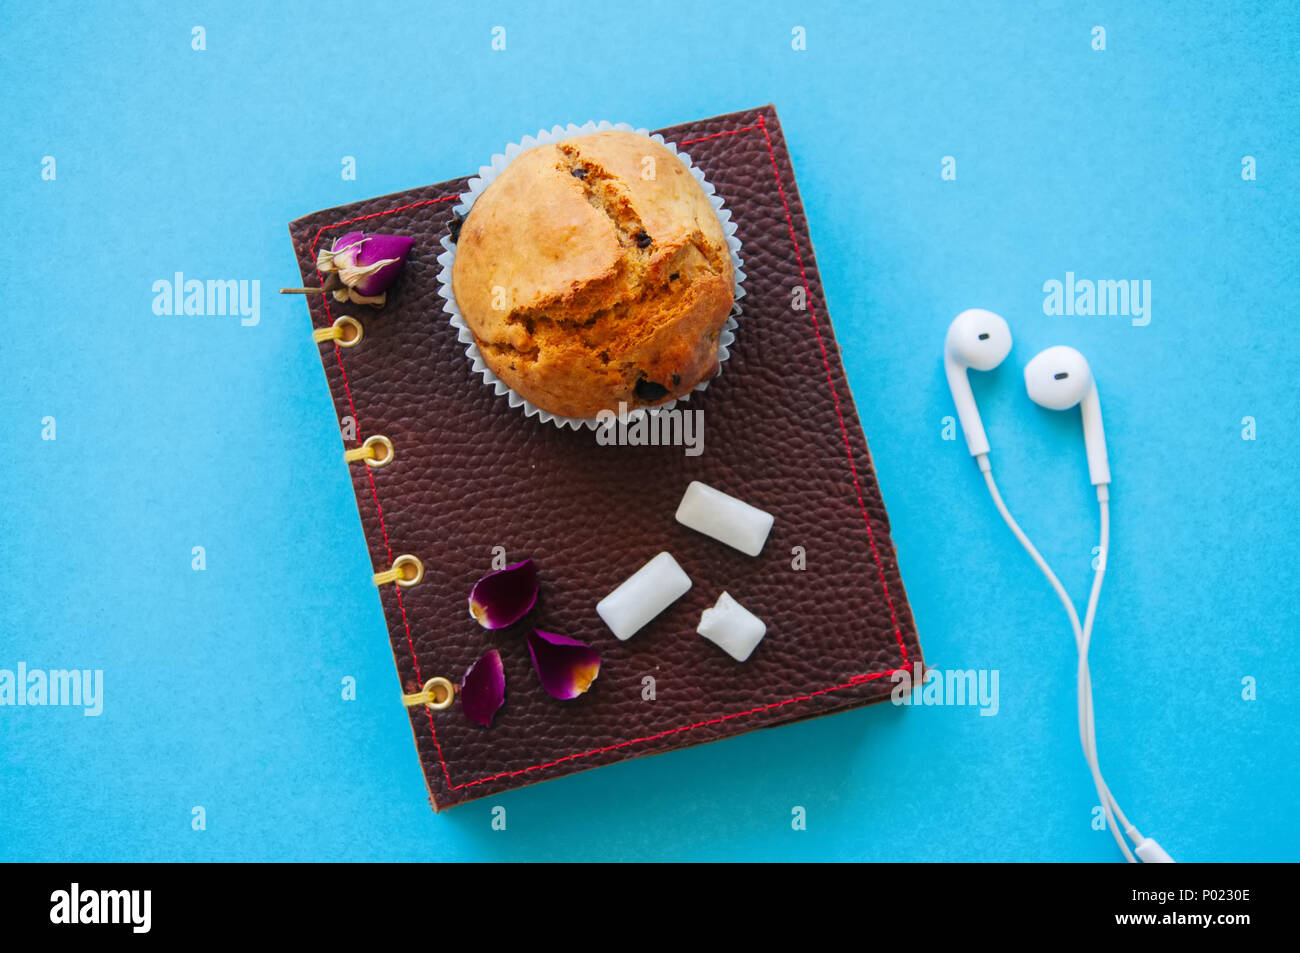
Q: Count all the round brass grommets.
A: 4